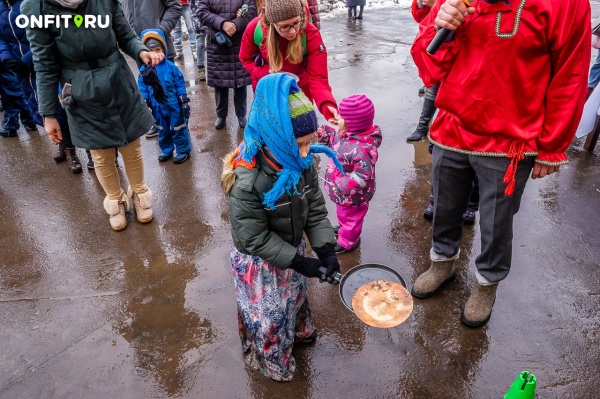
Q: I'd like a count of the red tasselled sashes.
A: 1